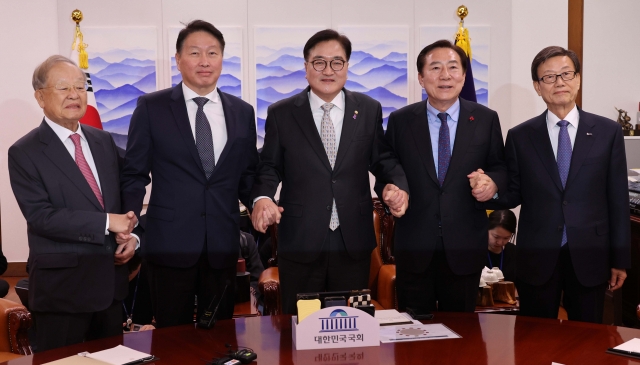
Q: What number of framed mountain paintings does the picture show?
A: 5